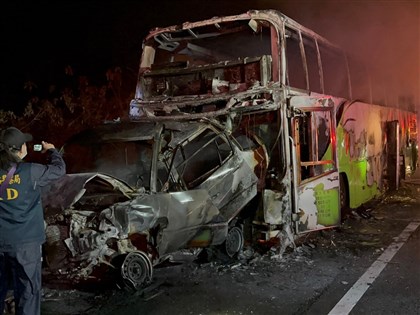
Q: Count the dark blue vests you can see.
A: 1